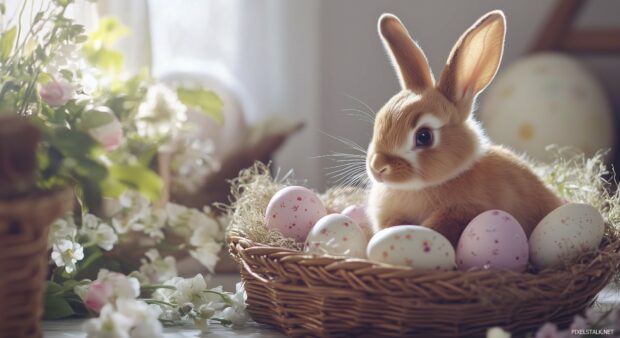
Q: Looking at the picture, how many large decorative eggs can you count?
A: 1